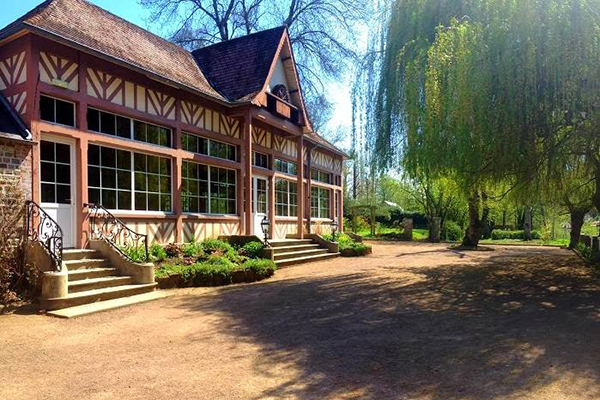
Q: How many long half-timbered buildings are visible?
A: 1